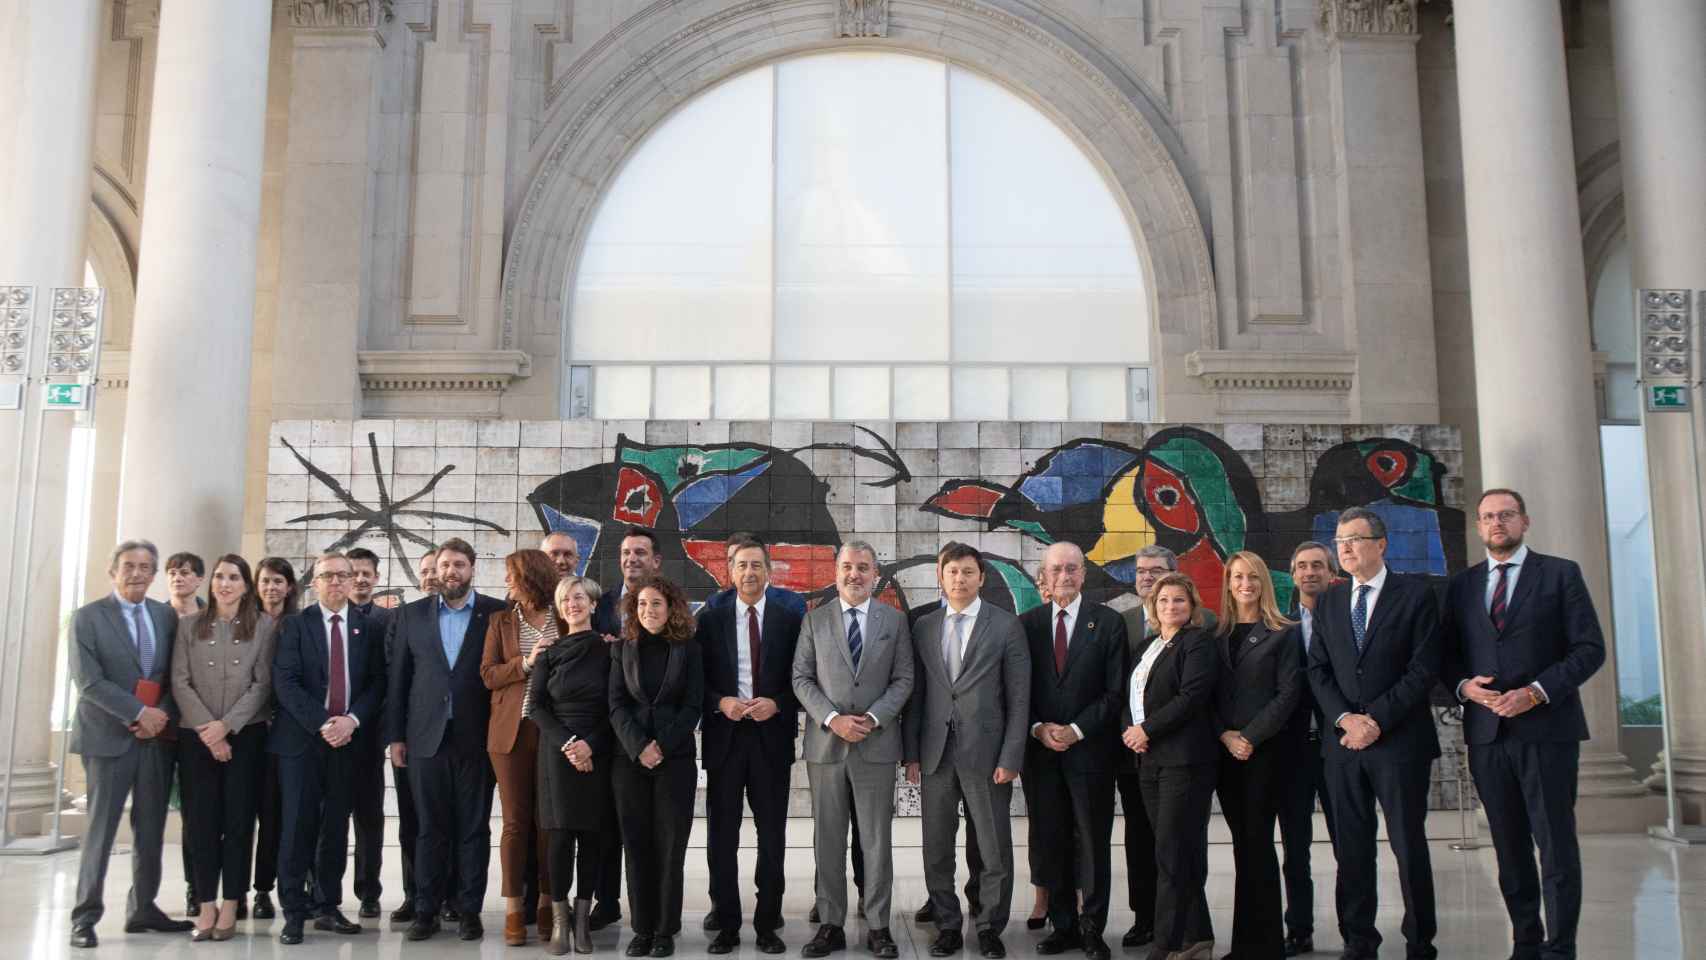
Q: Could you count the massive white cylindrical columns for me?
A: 4